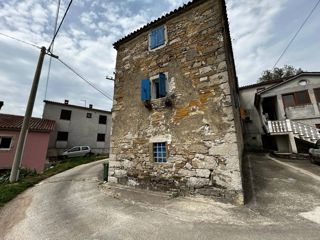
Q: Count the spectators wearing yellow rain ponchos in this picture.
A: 0